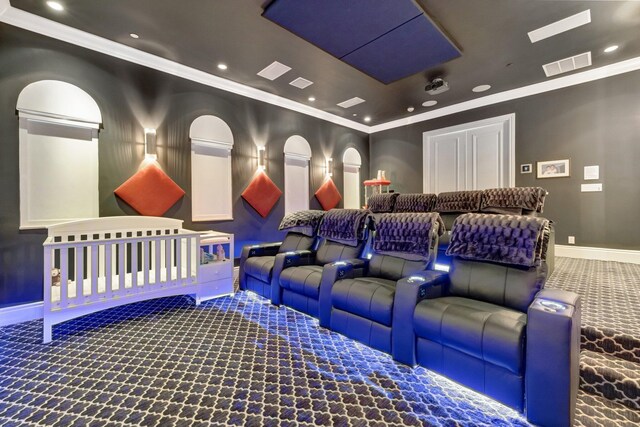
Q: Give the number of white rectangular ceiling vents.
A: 5